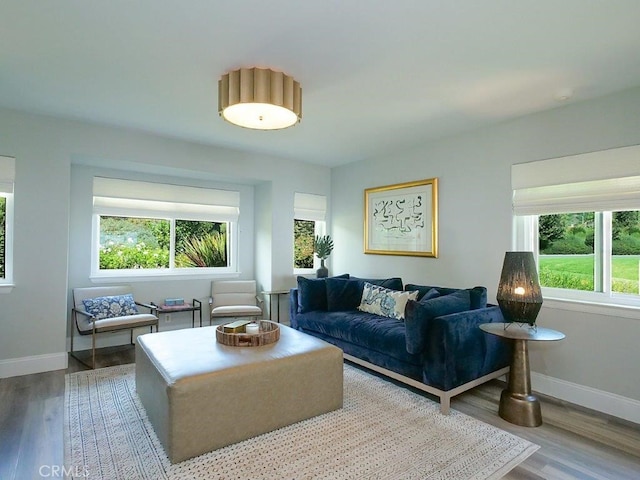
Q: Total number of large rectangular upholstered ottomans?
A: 1